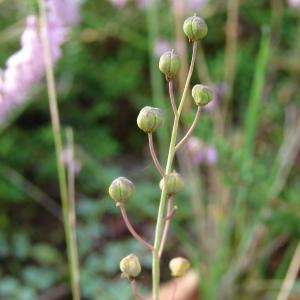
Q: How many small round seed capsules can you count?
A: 8